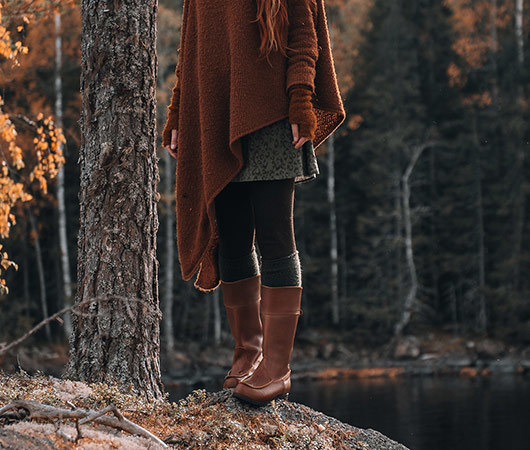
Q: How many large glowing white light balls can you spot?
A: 0